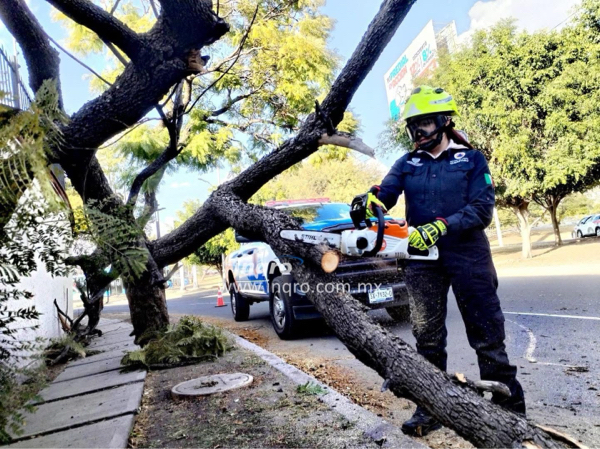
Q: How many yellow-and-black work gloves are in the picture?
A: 2